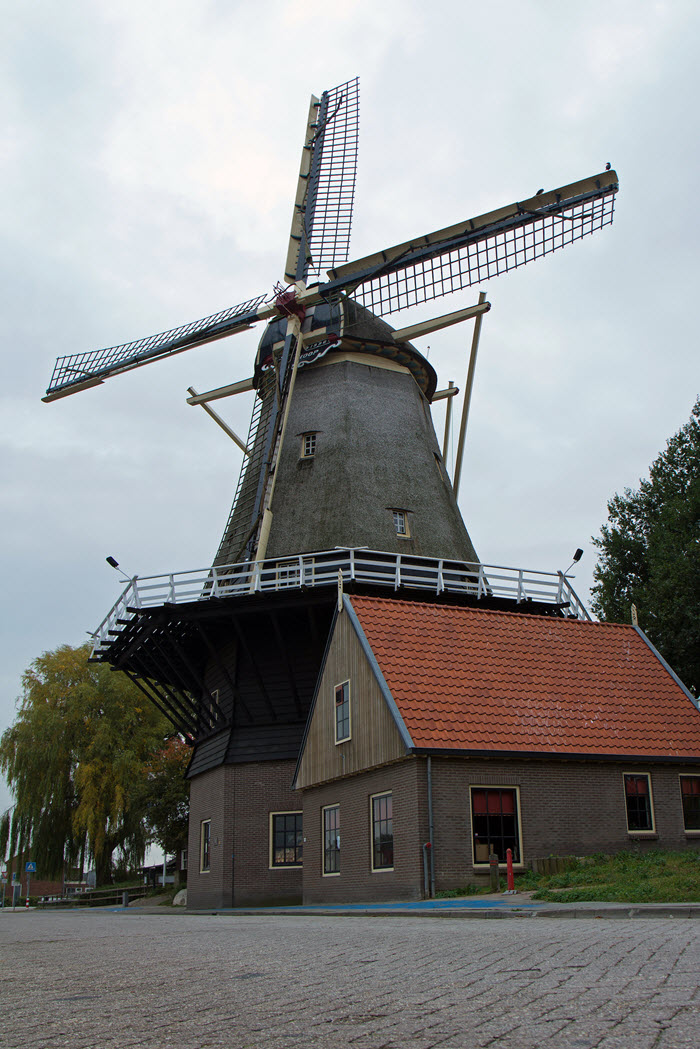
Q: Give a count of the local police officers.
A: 0